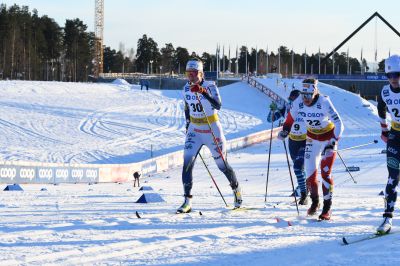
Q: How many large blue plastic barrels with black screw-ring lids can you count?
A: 0